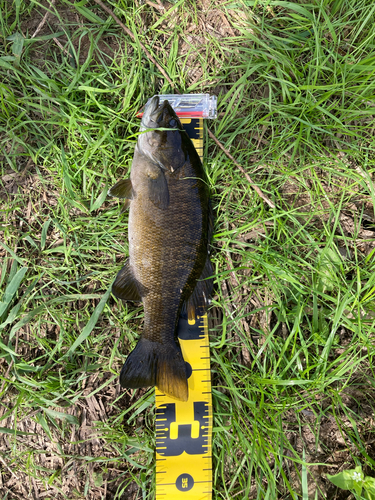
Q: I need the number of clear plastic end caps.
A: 1